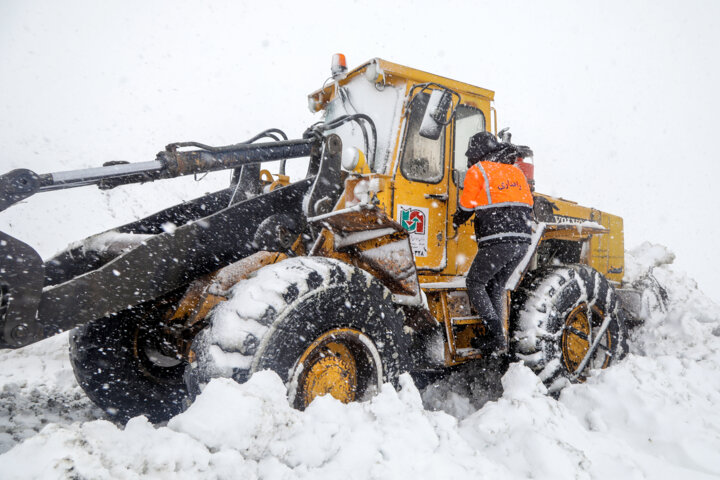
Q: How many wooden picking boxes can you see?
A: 0